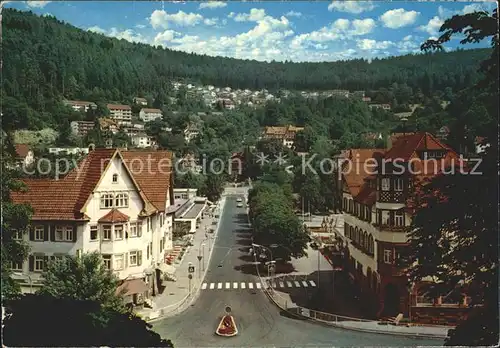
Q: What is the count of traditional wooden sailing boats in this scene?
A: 0